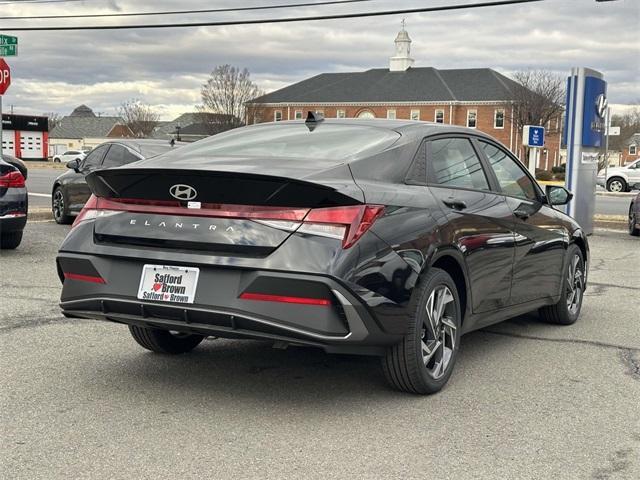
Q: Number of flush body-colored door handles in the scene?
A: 2